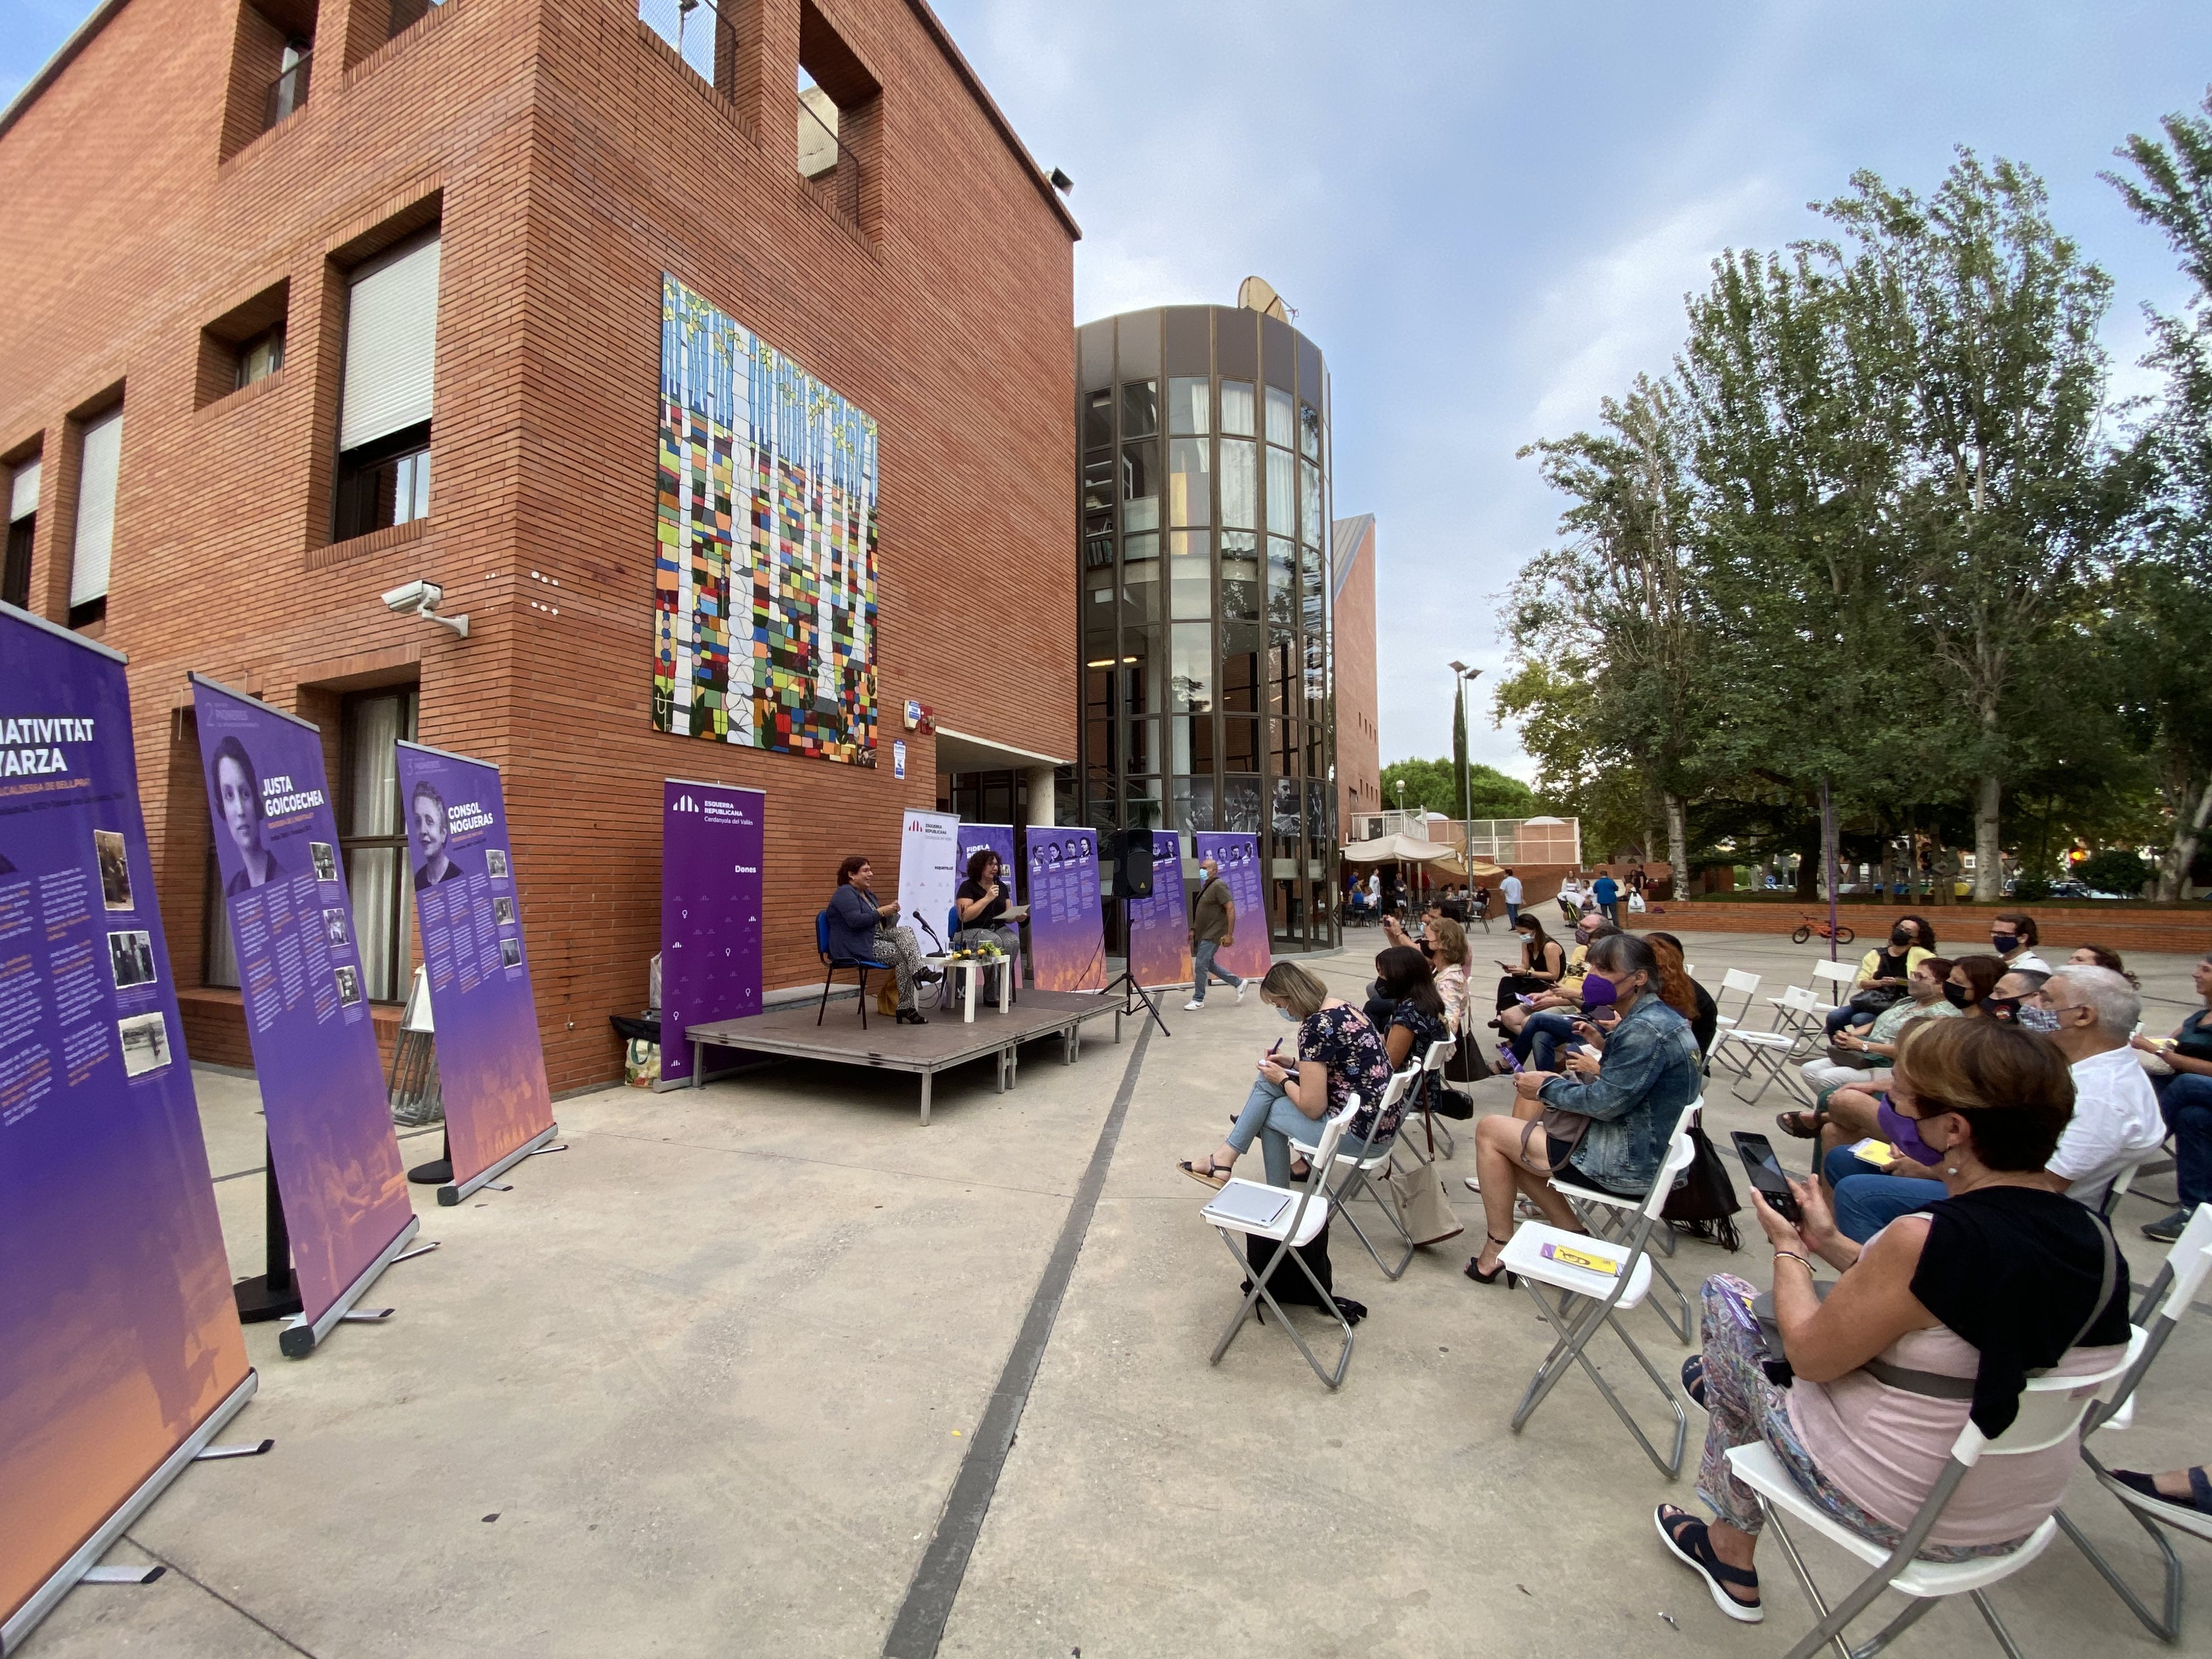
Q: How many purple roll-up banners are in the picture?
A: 8